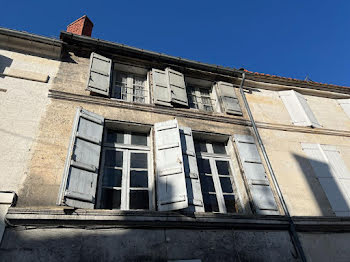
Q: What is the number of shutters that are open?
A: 8